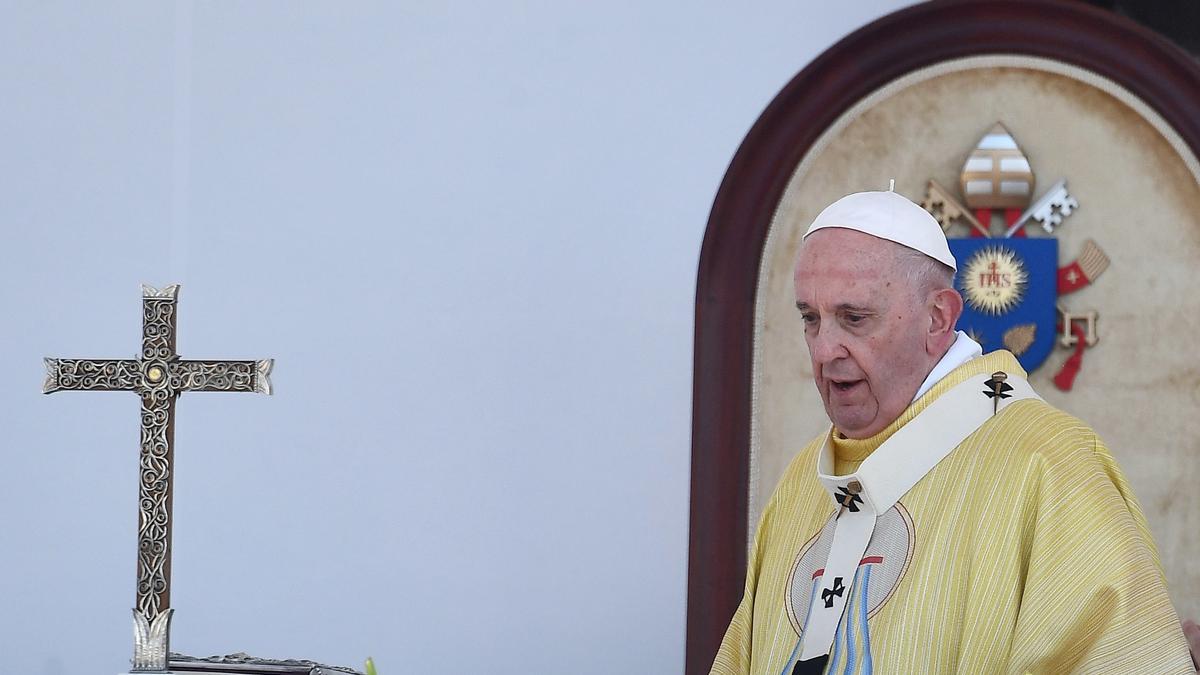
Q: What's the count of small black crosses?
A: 3